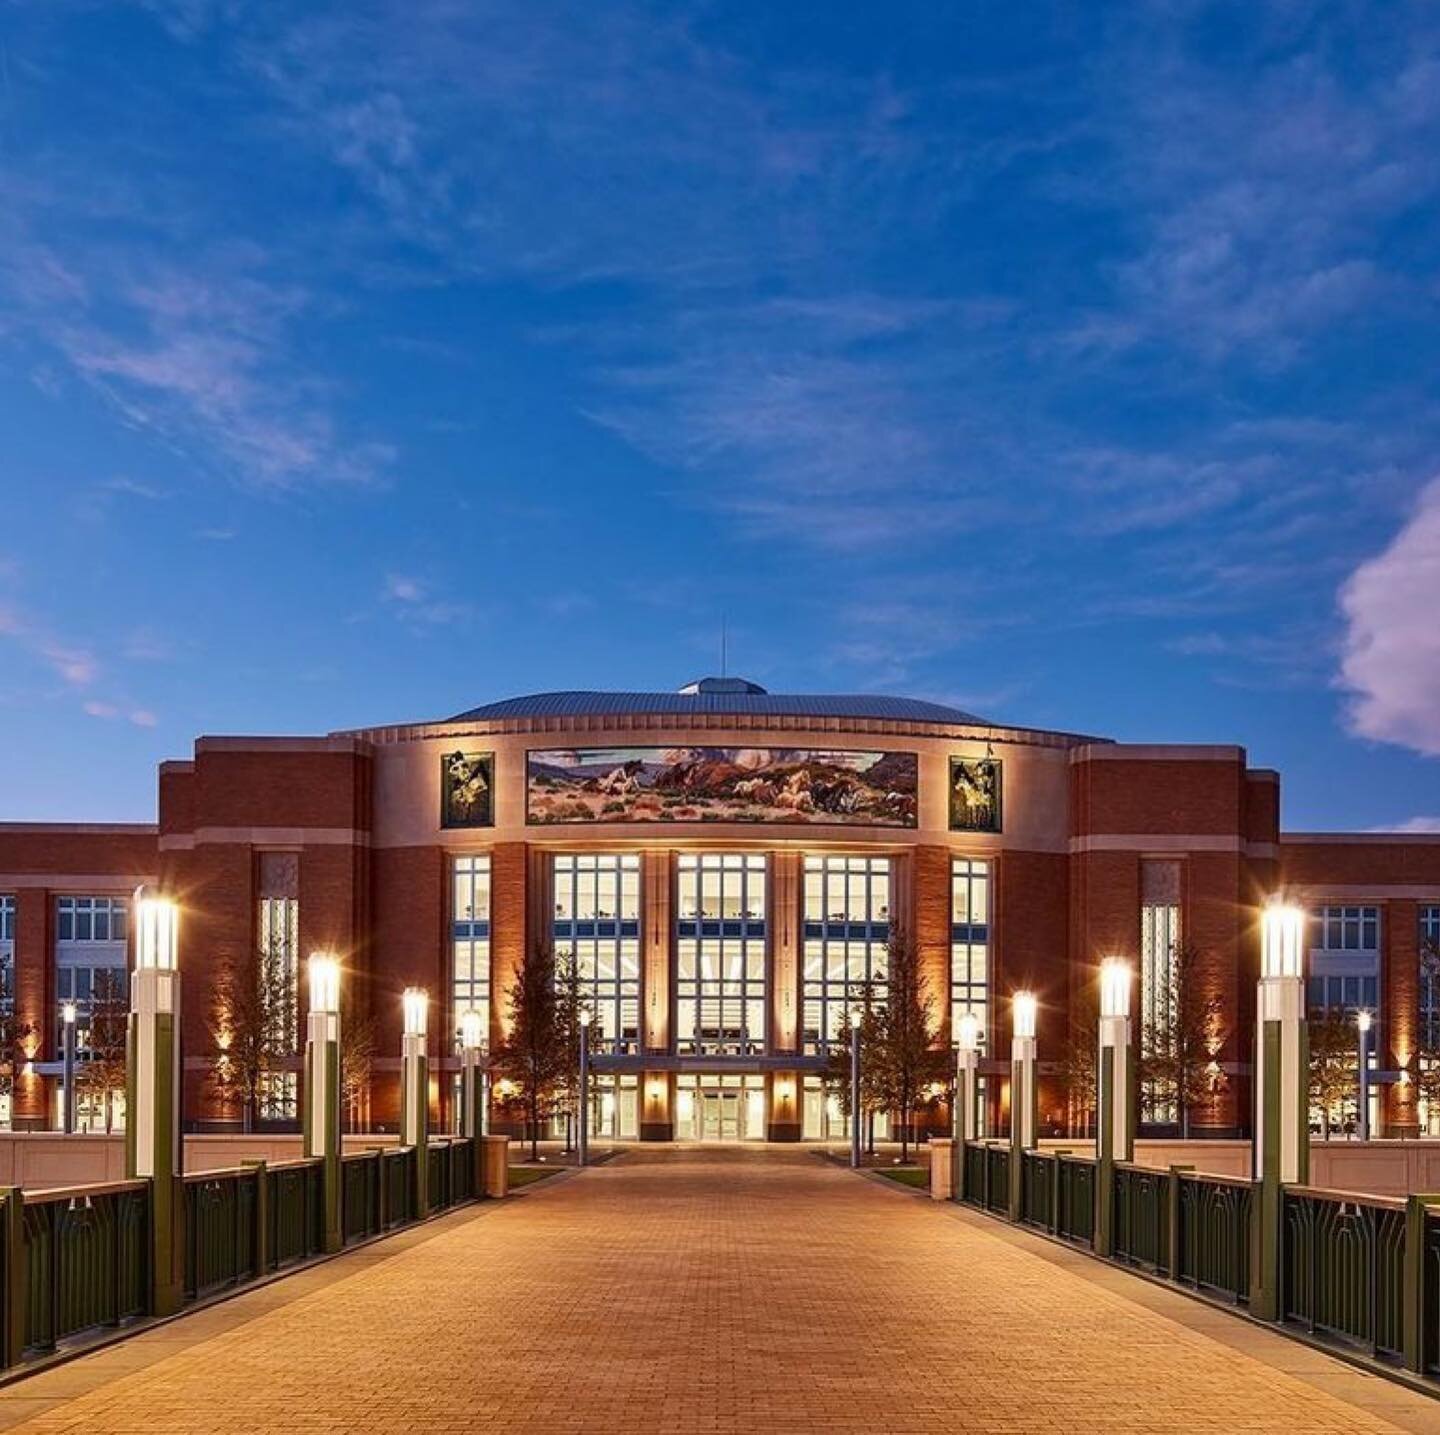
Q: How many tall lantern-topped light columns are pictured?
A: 8